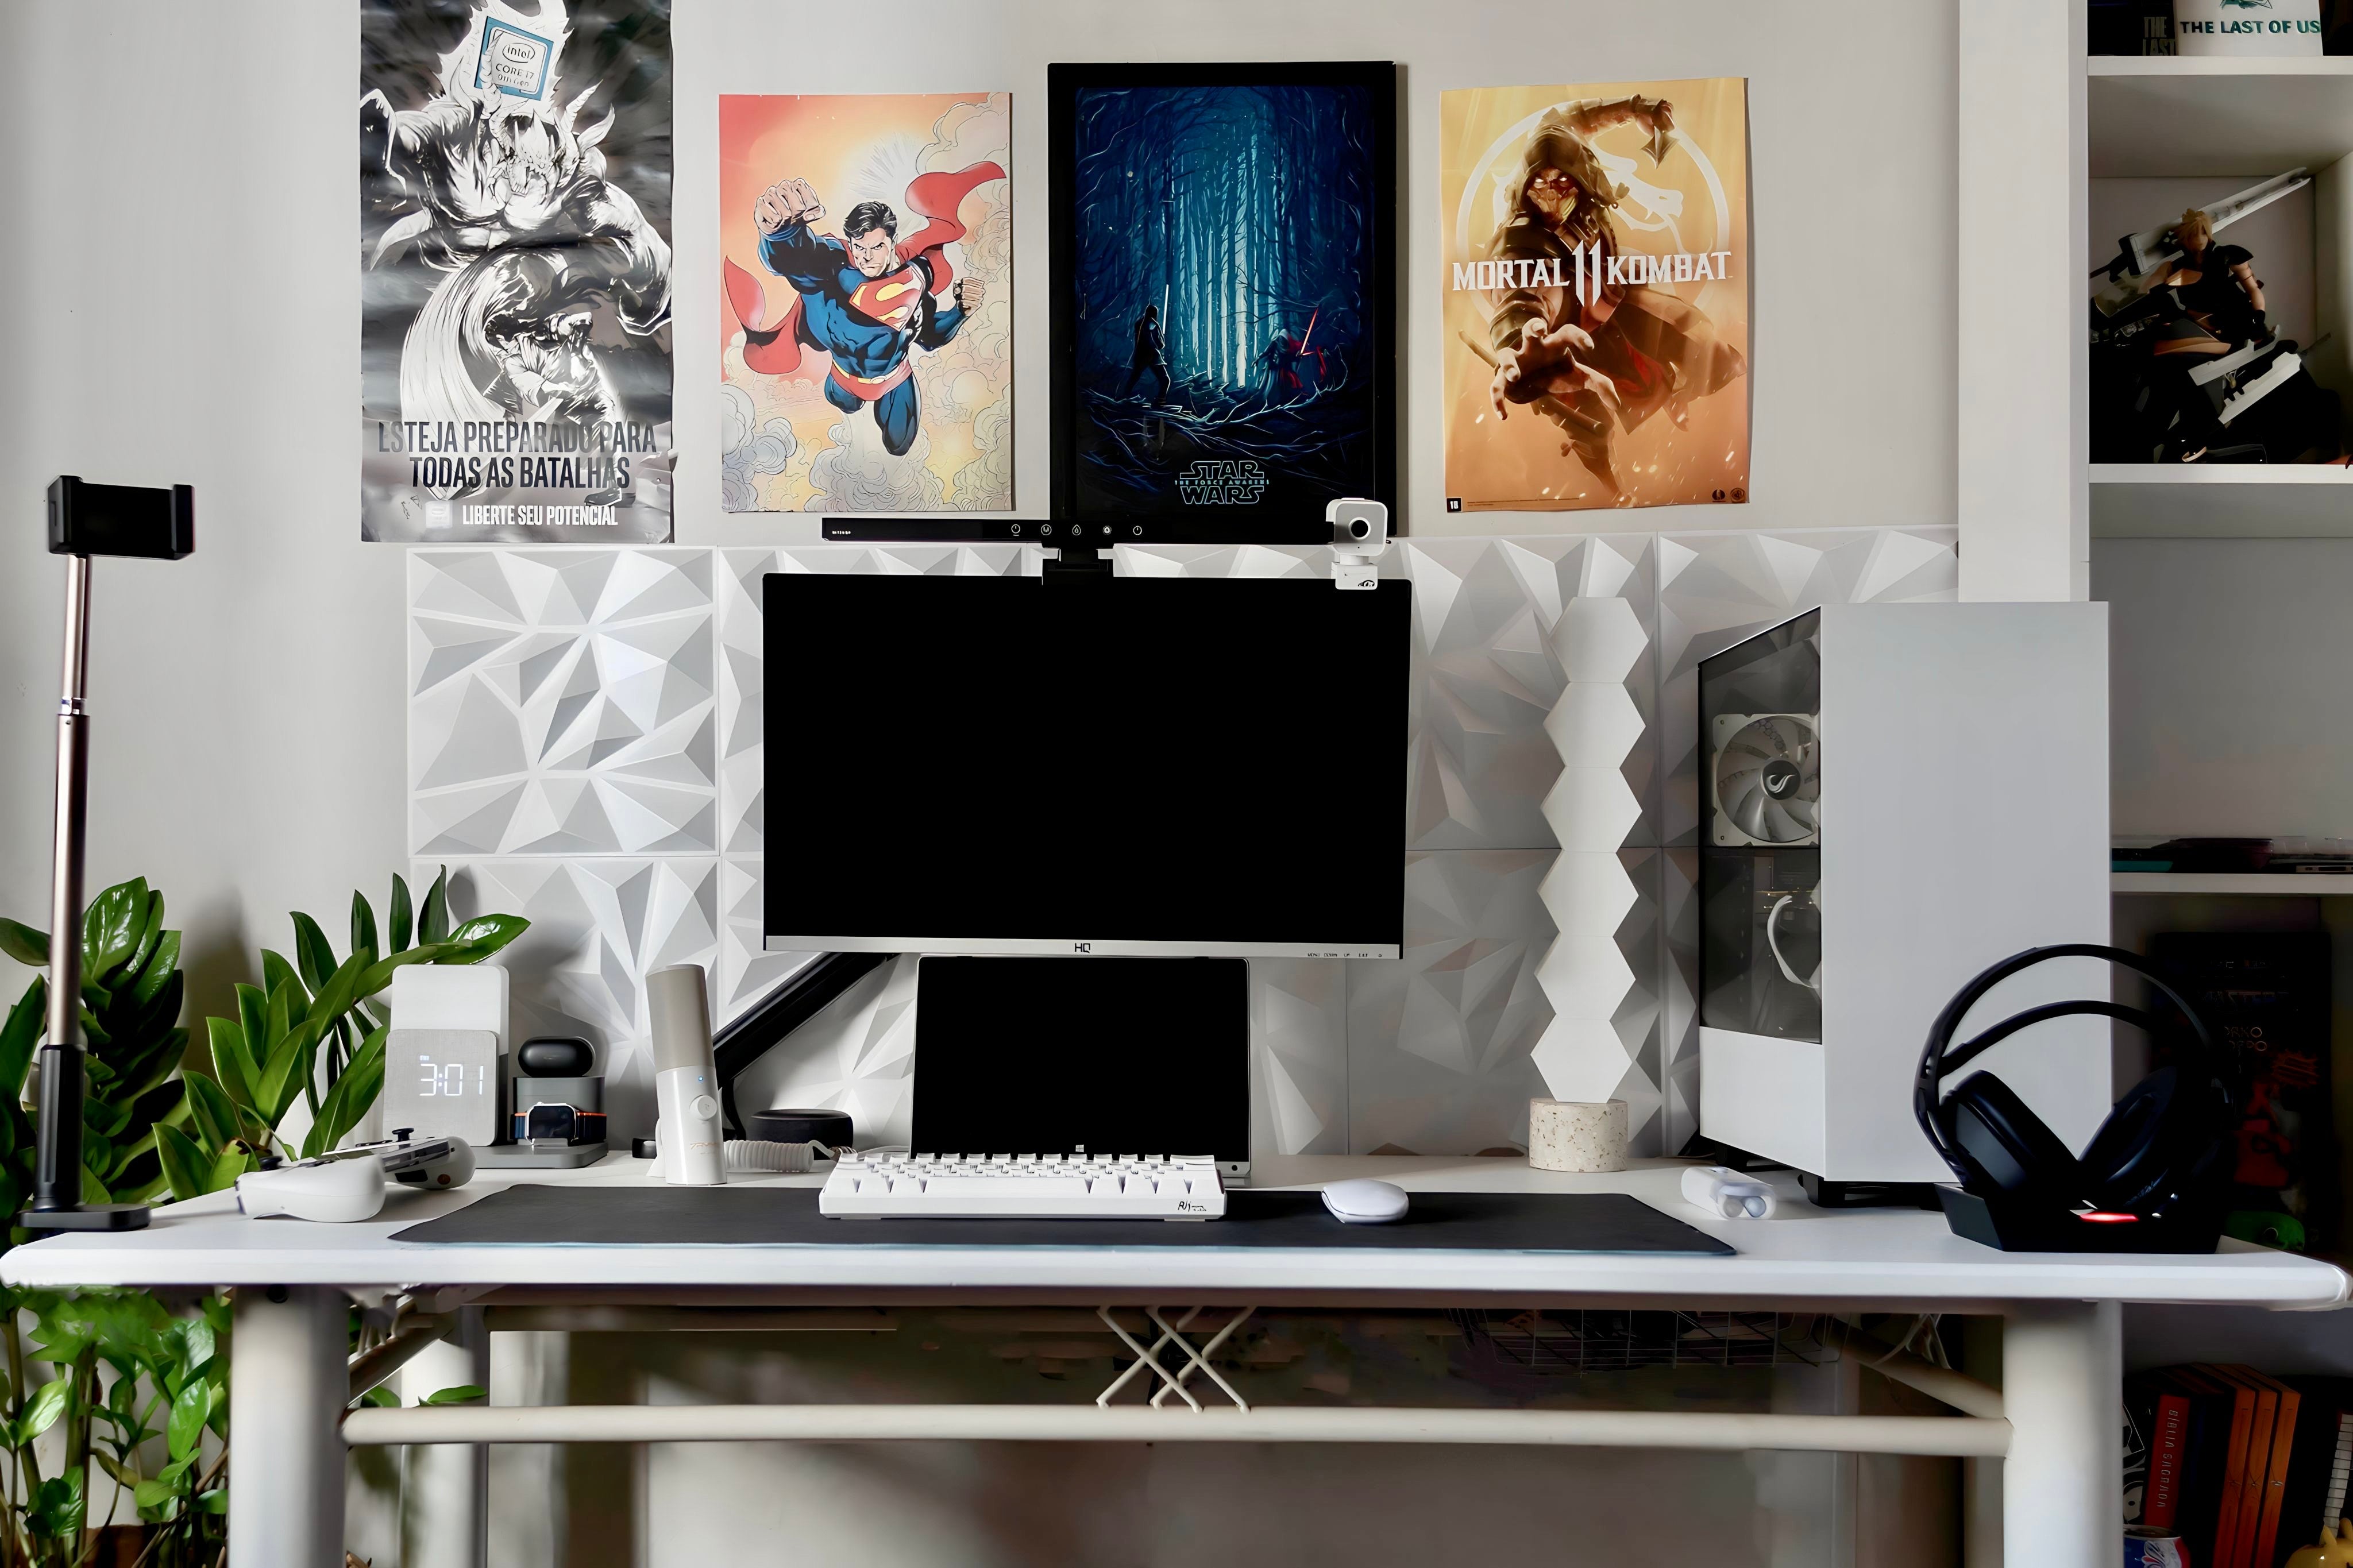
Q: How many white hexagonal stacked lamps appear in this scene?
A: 6